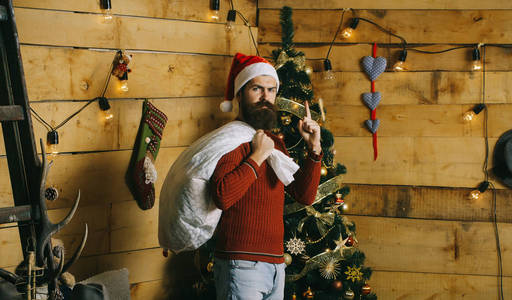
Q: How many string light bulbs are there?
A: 12